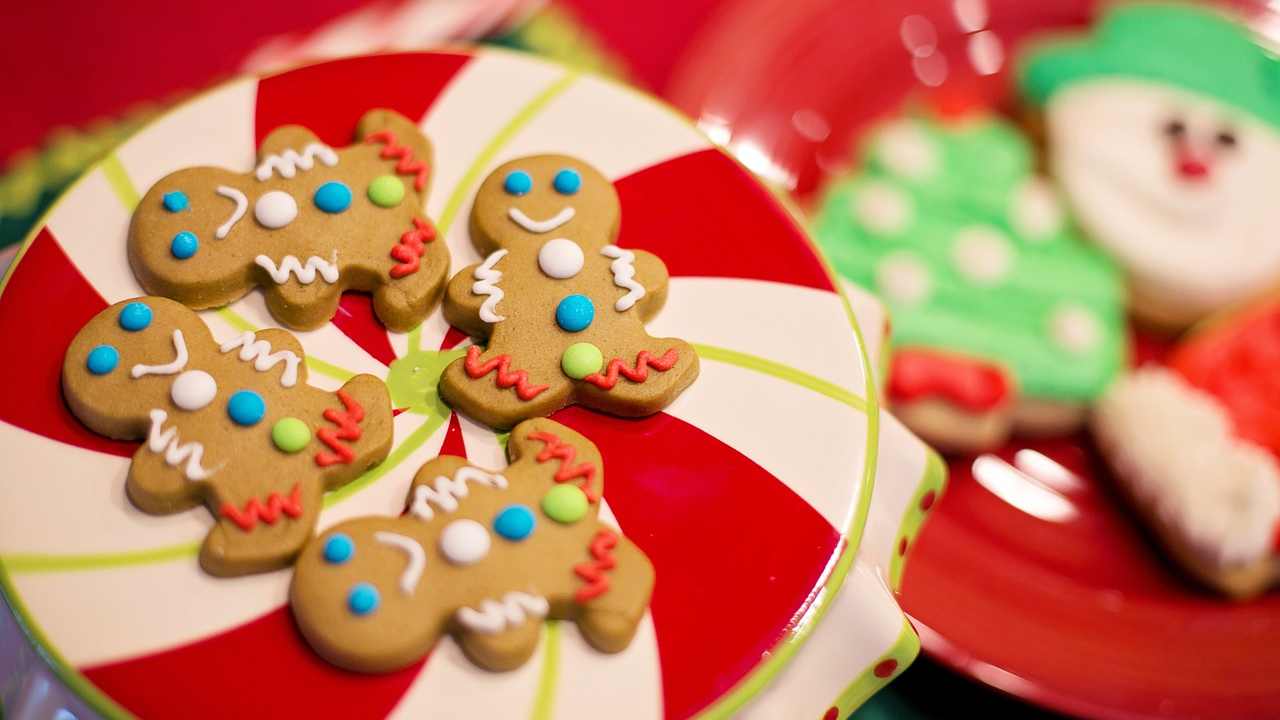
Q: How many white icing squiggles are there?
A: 8